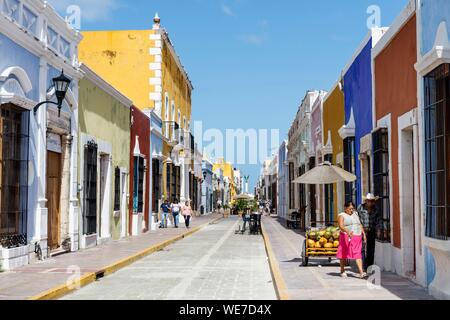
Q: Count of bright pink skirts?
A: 1